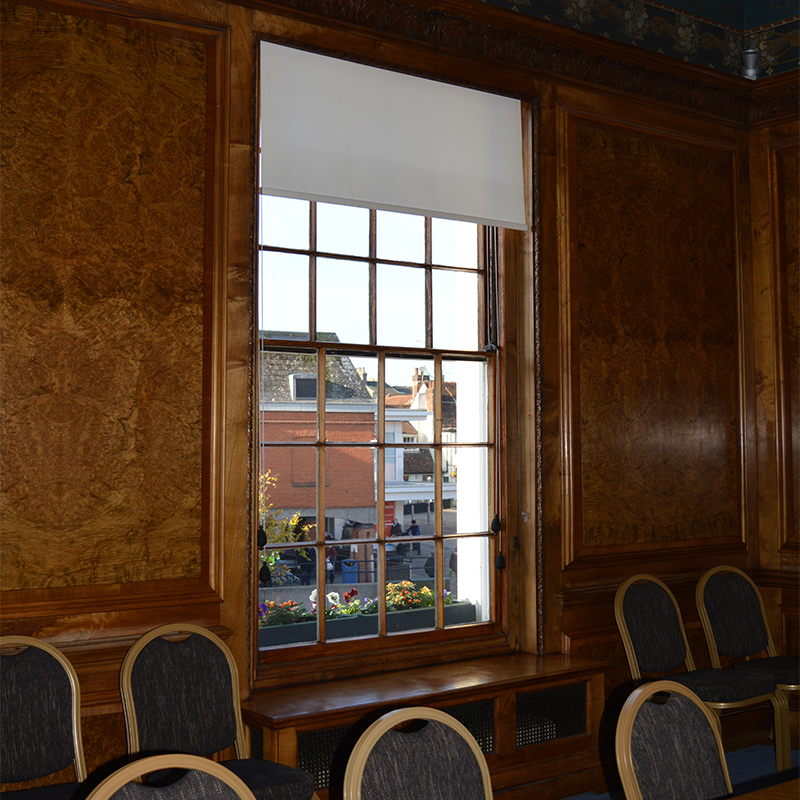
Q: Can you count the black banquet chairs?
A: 7